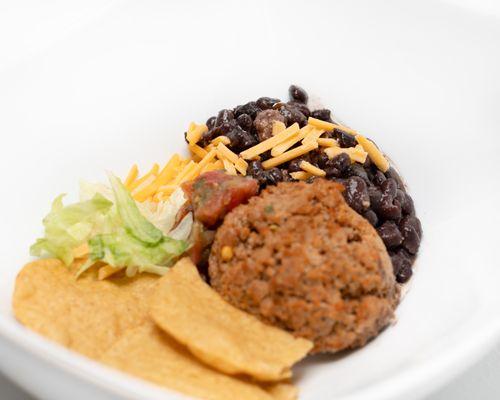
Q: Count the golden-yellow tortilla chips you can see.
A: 3